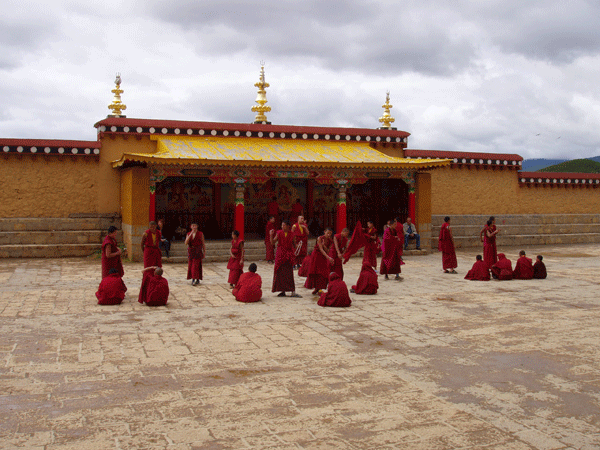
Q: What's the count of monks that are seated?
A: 9